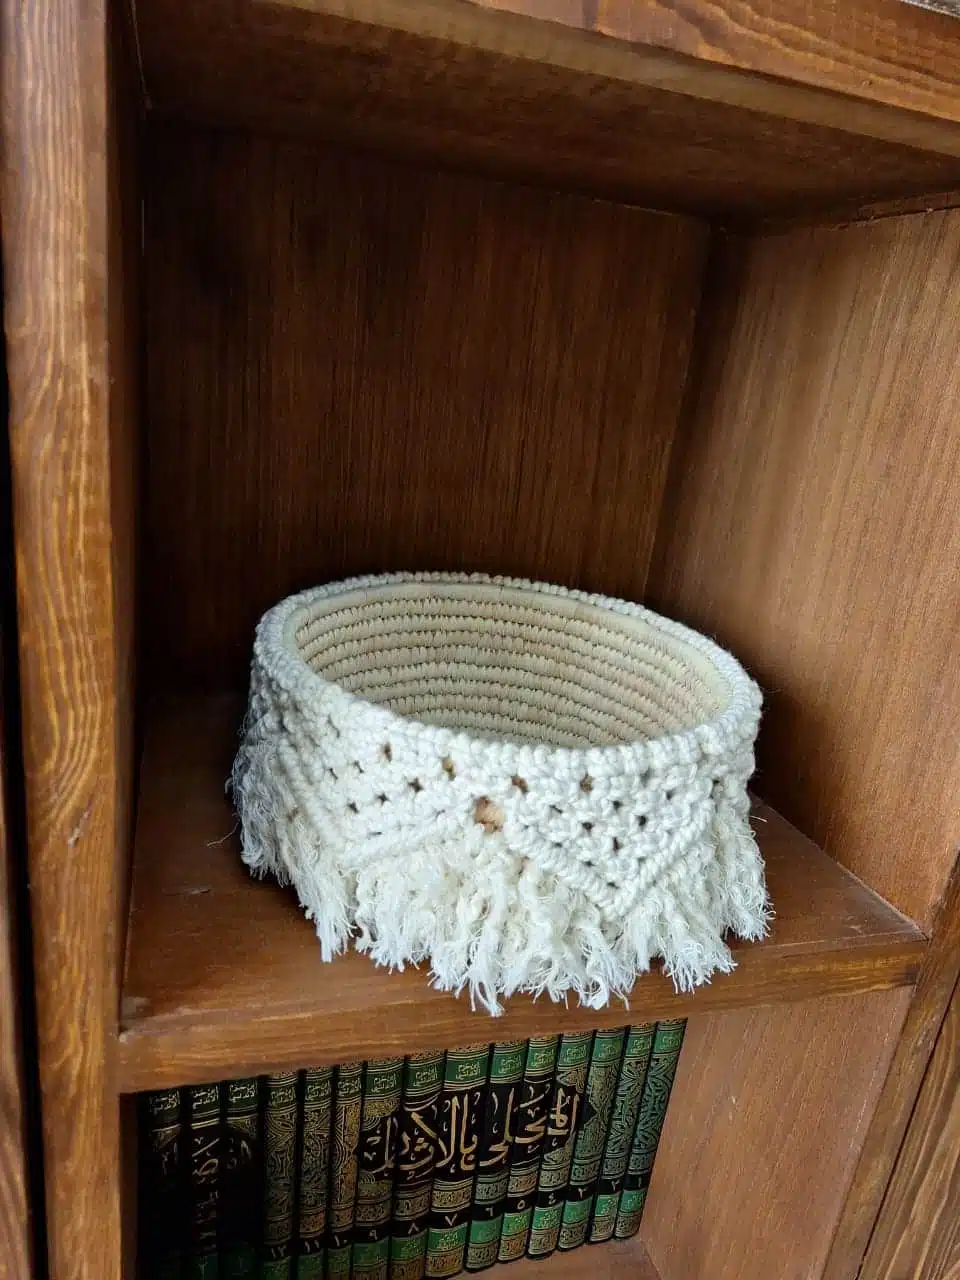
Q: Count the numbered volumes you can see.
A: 12